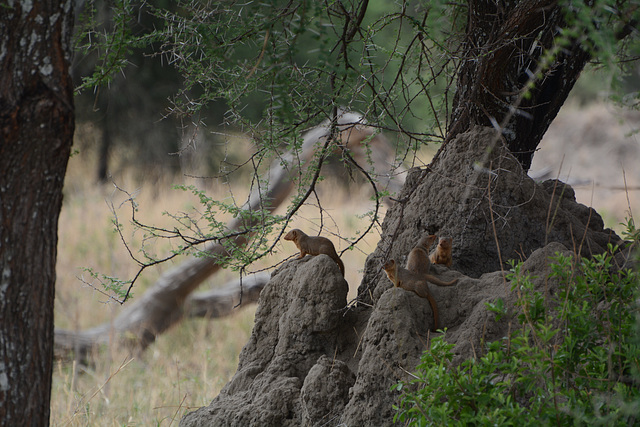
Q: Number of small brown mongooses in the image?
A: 4